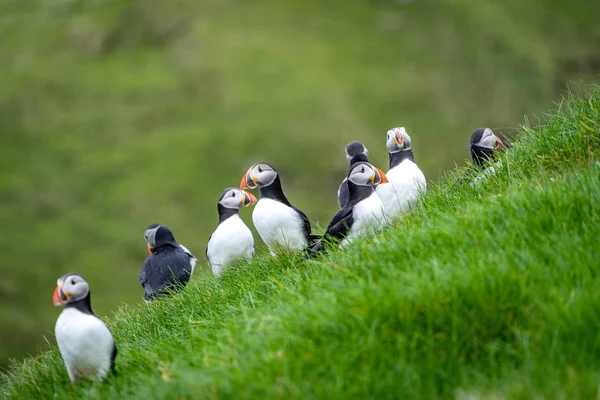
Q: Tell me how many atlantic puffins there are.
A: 8